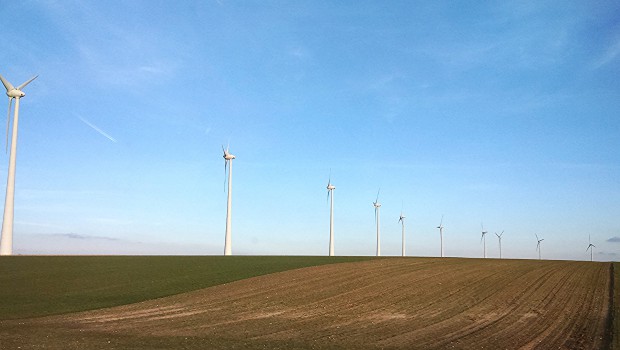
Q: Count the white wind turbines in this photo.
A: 10